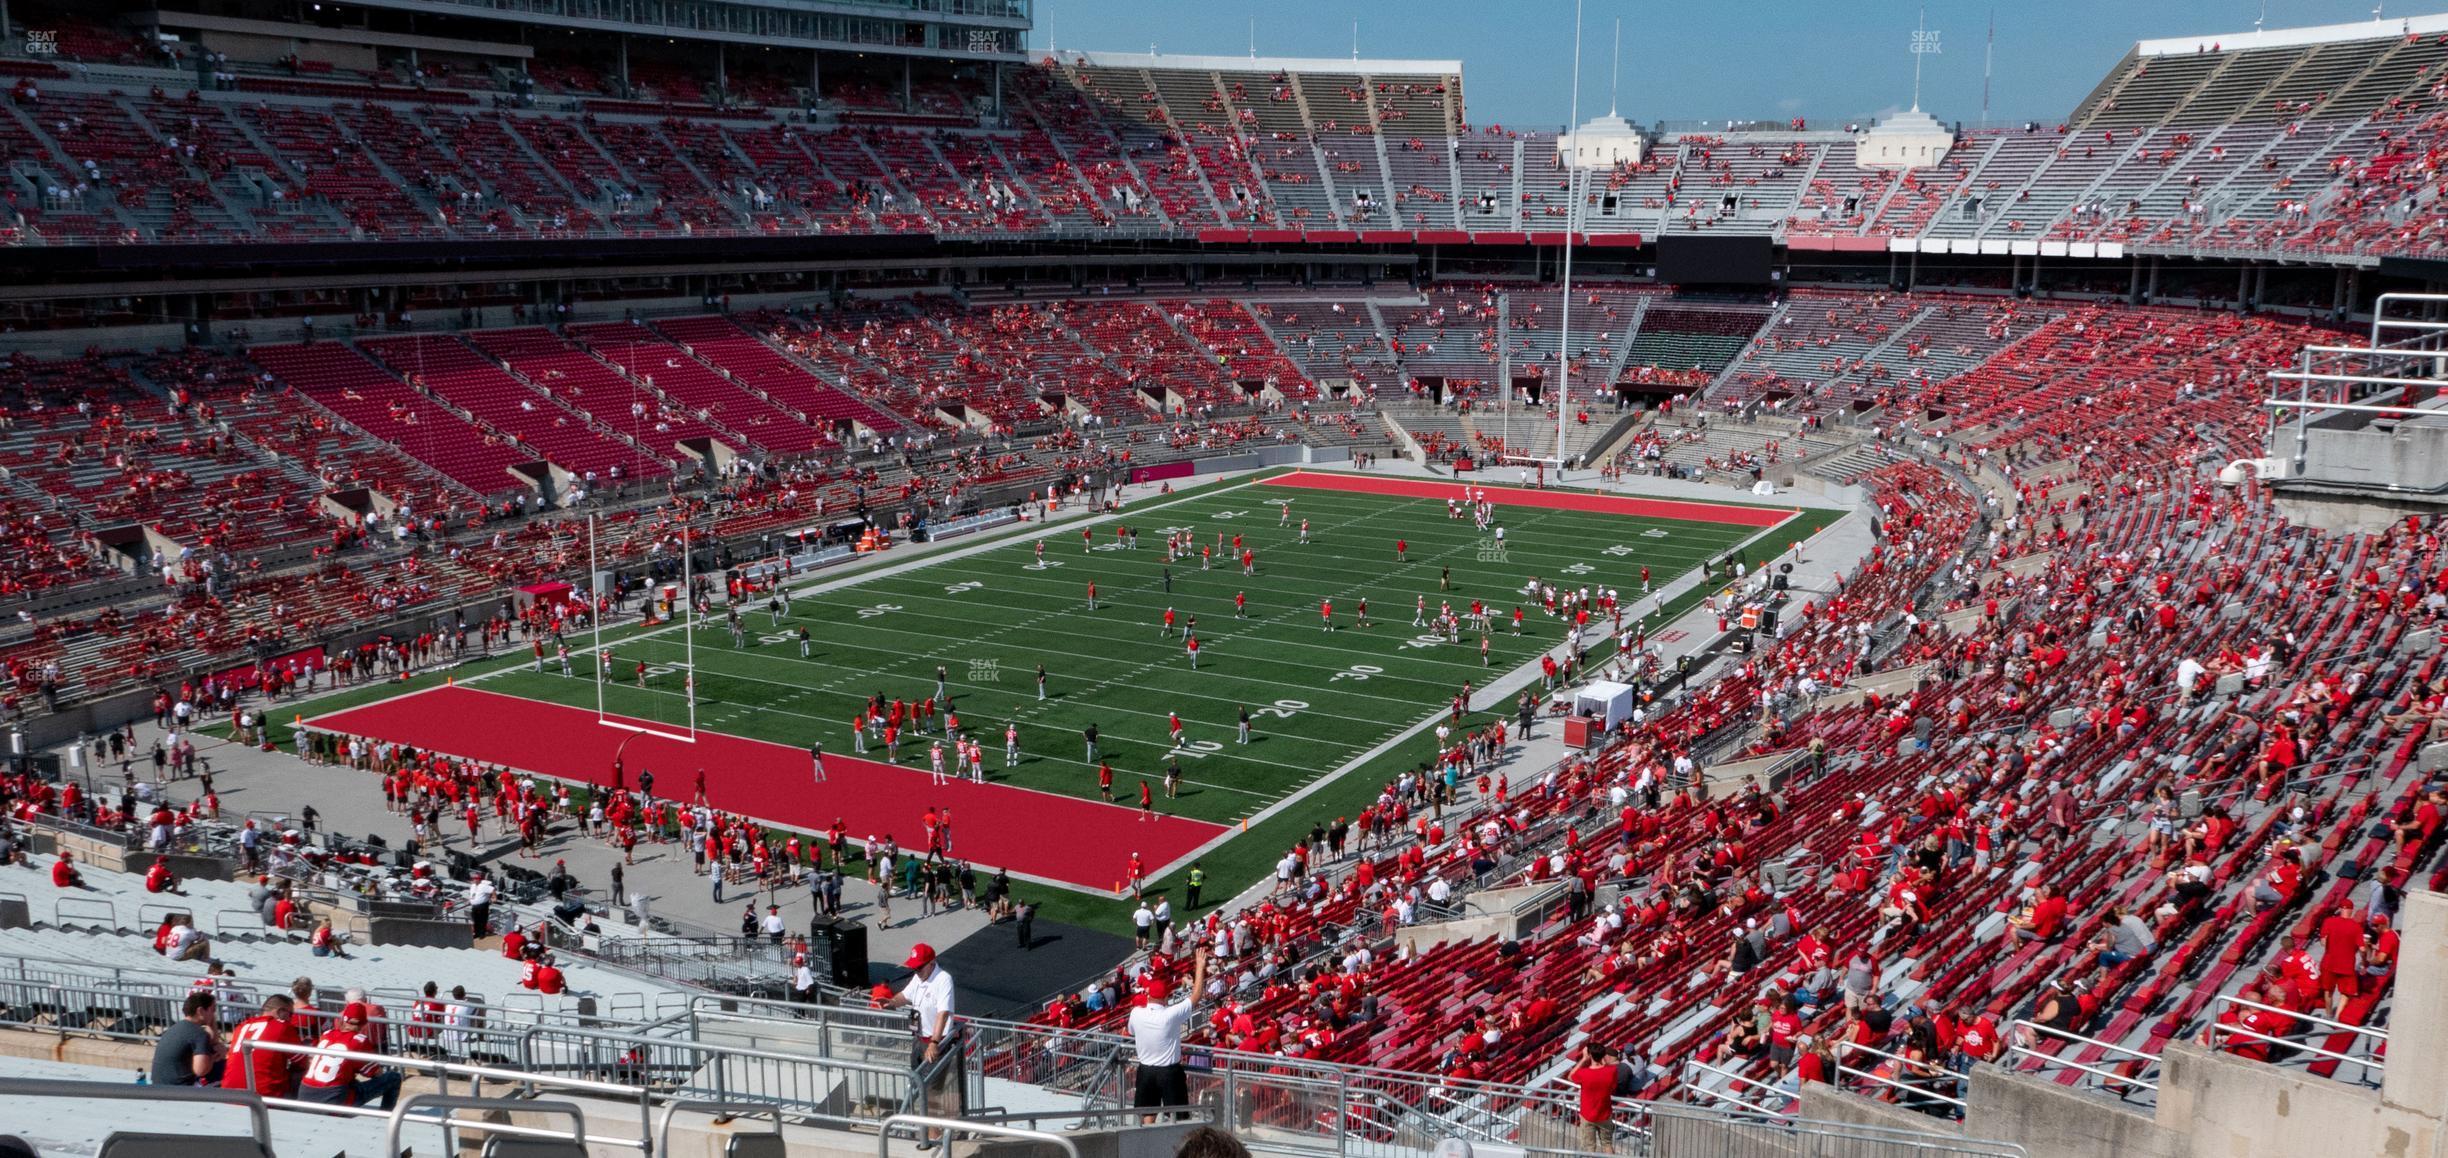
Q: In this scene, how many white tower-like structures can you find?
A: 2